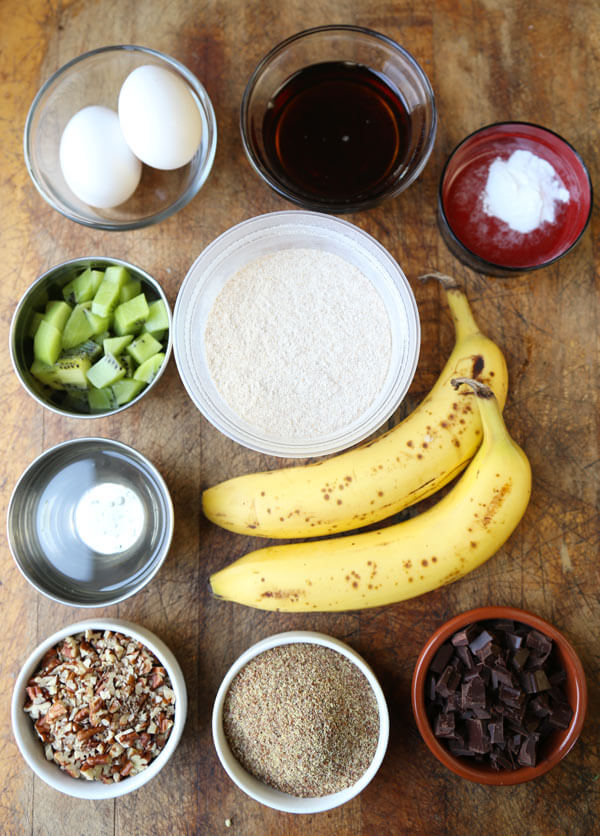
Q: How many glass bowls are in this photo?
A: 2